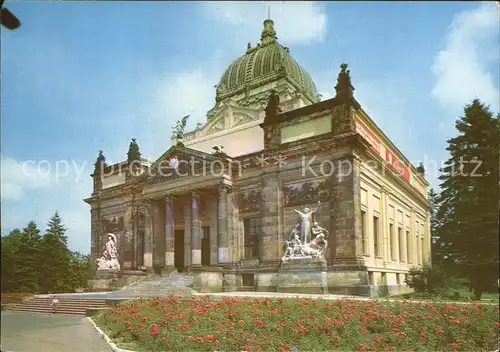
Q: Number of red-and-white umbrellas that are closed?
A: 0